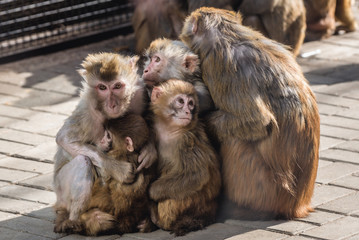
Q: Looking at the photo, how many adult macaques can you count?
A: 3